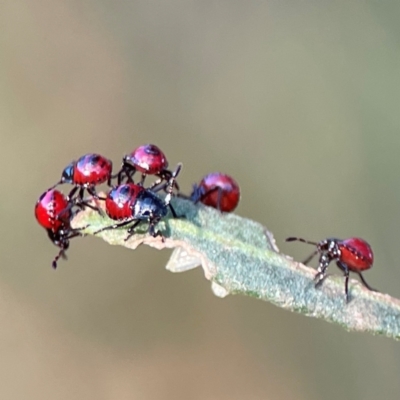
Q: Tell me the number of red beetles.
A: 6